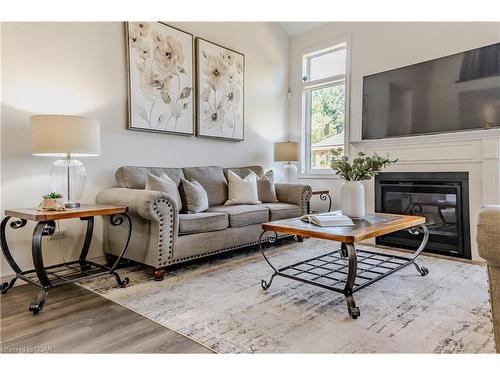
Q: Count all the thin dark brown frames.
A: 2